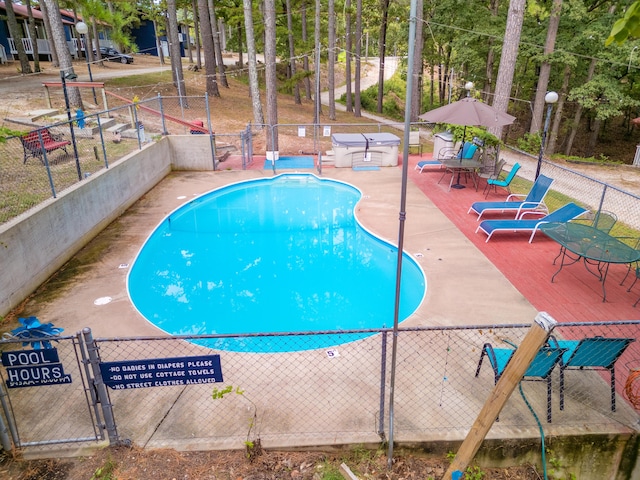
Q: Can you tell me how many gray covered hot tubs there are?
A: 1